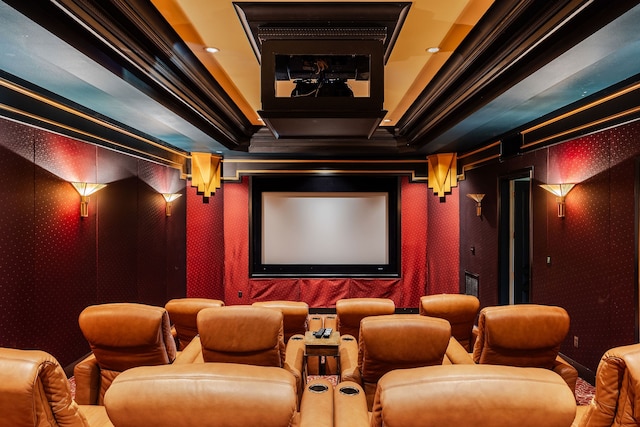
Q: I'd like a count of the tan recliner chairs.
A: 12